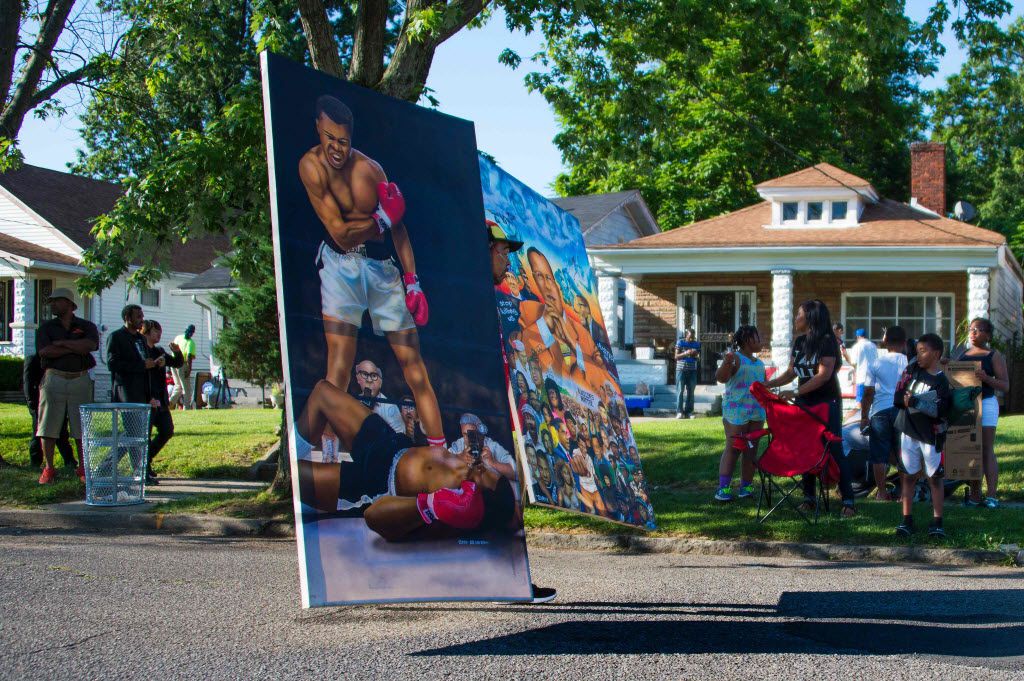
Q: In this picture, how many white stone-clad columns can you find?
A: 4